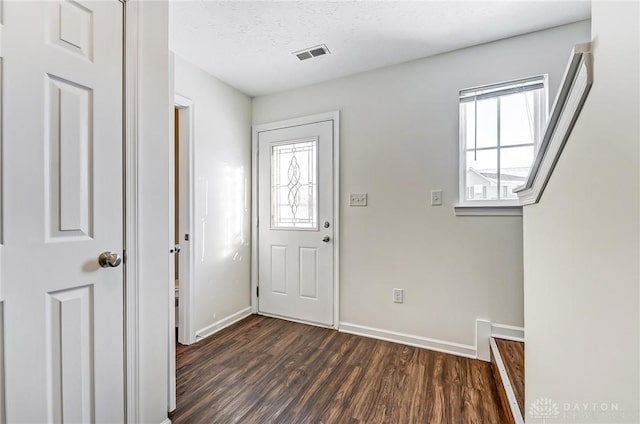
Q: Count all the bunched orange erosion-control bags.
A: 0